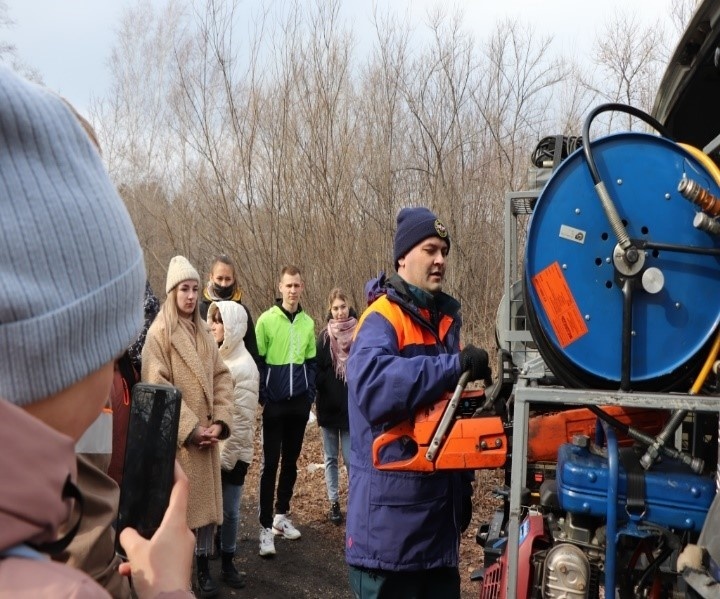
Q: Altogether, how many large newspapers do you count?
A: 0